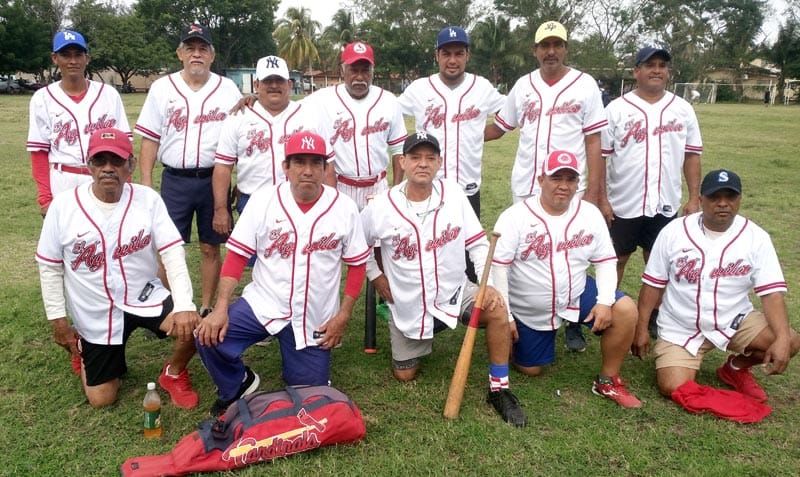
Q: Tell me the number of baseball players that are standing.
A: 7